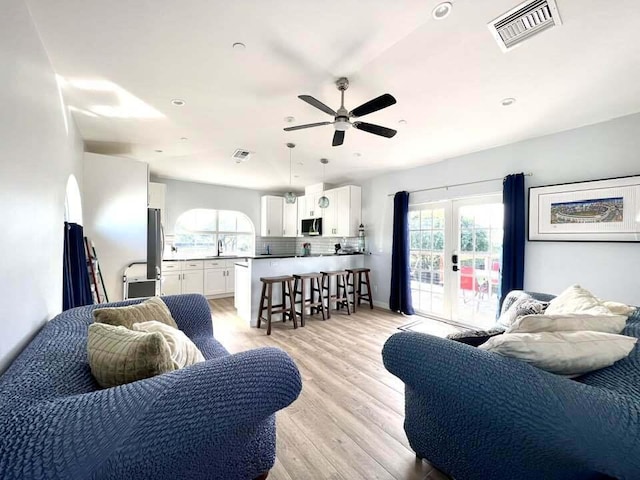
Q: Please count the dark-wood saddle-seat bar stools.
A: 4